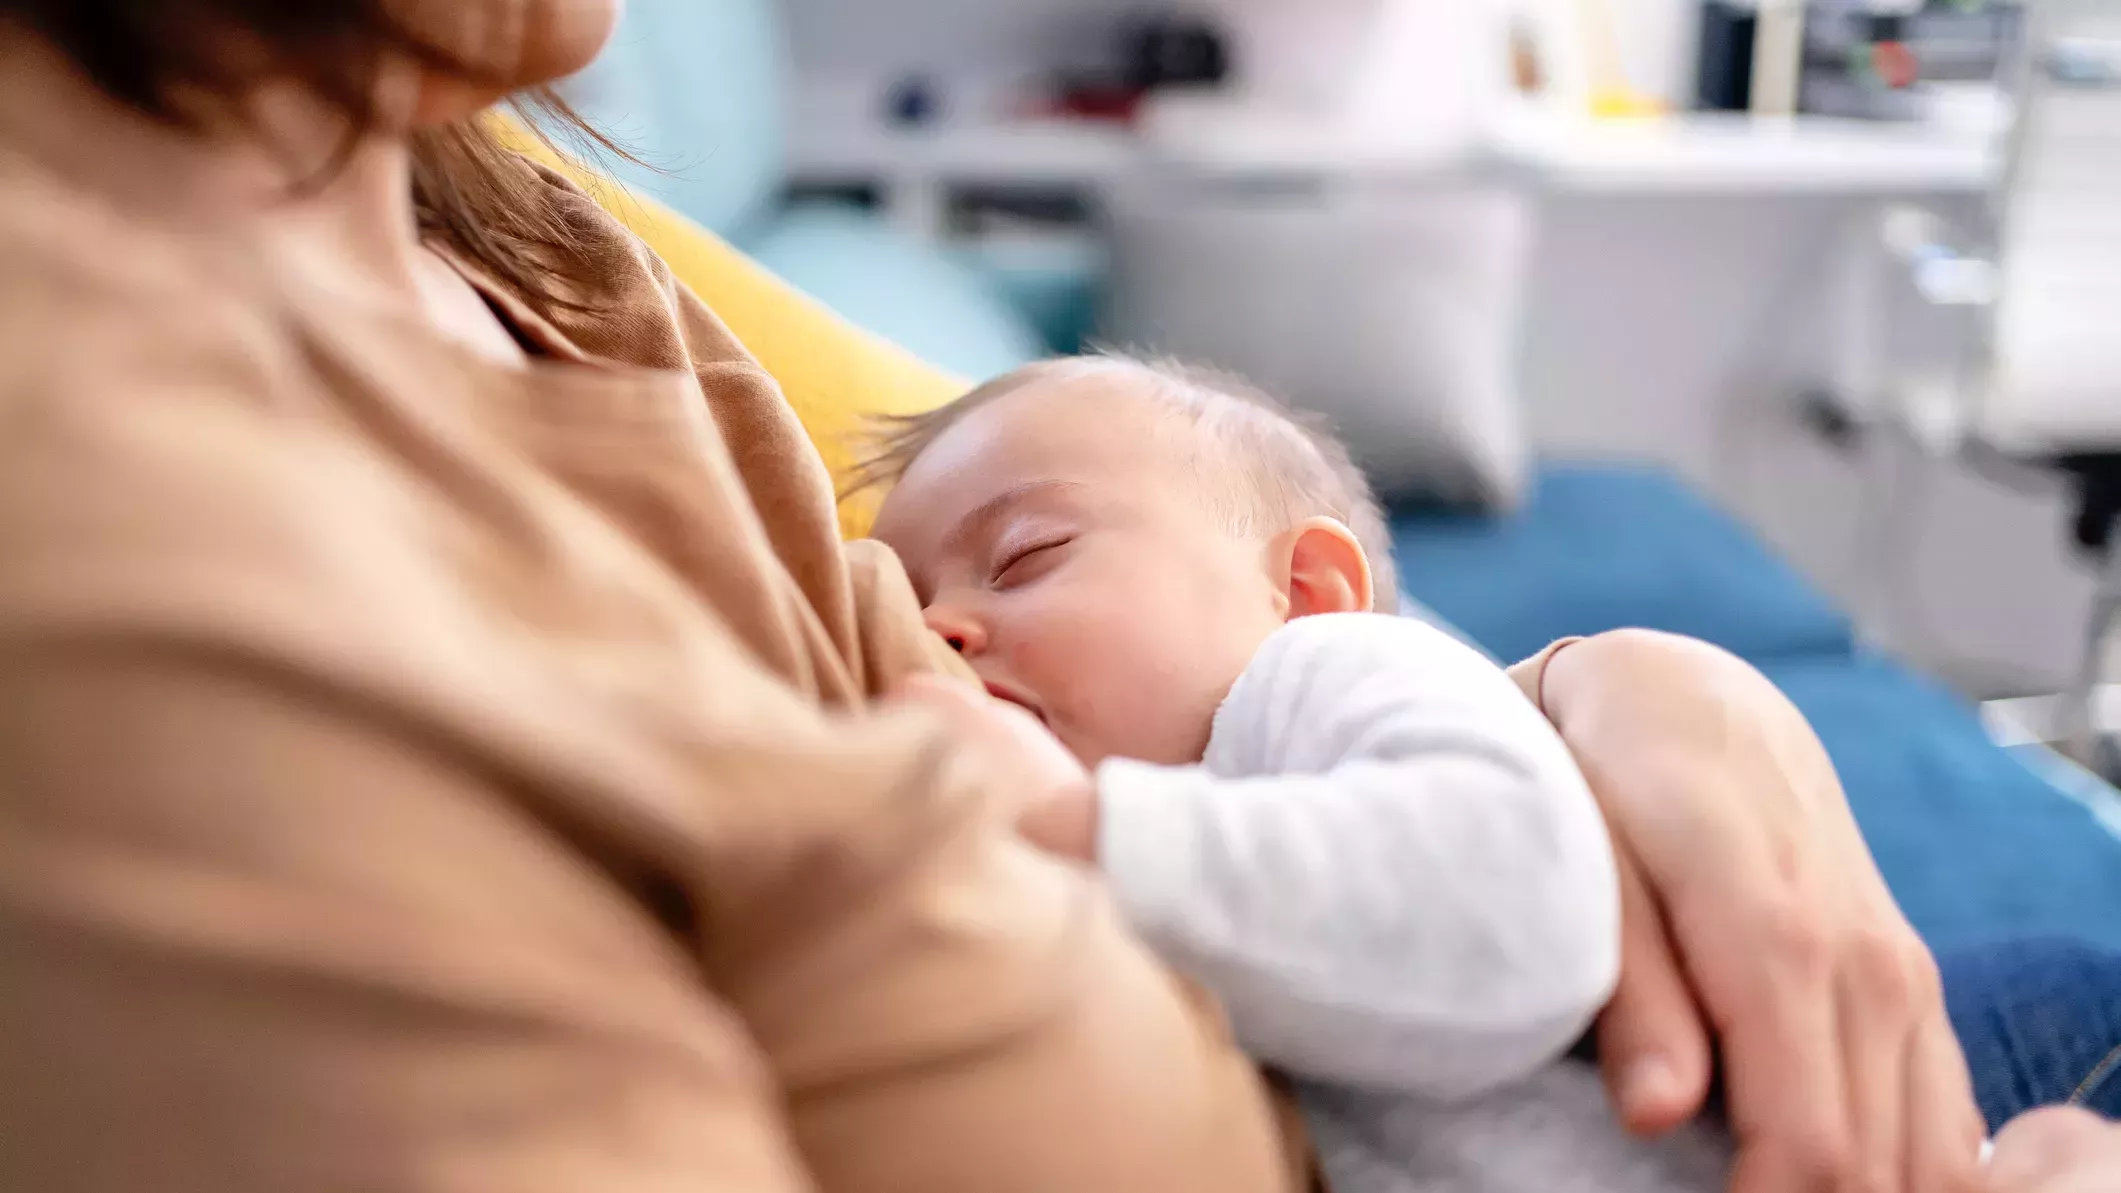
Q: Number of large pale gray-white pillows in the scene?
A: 1